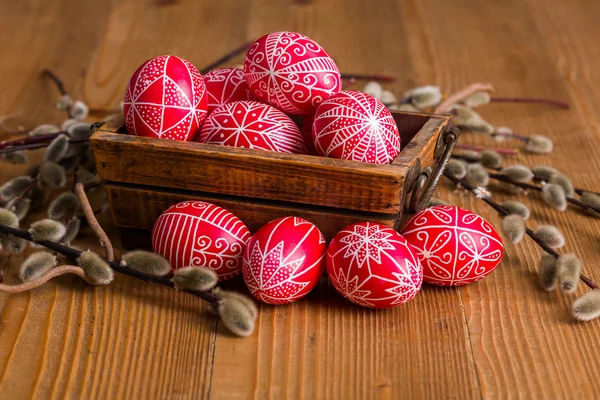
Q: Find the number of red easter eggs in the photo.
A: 9